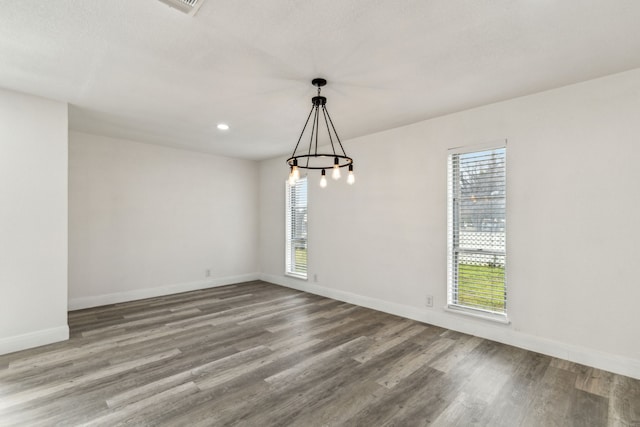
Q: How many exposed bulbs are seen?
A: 5